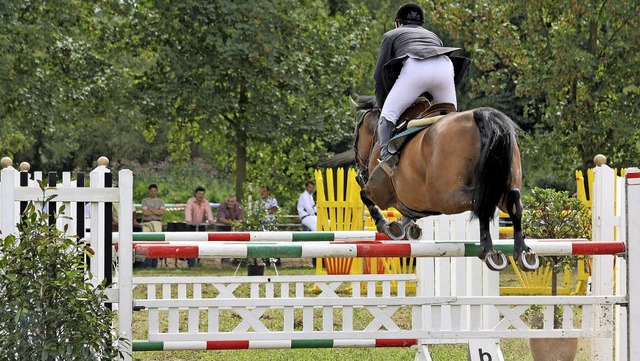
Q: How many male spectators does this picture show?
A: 5